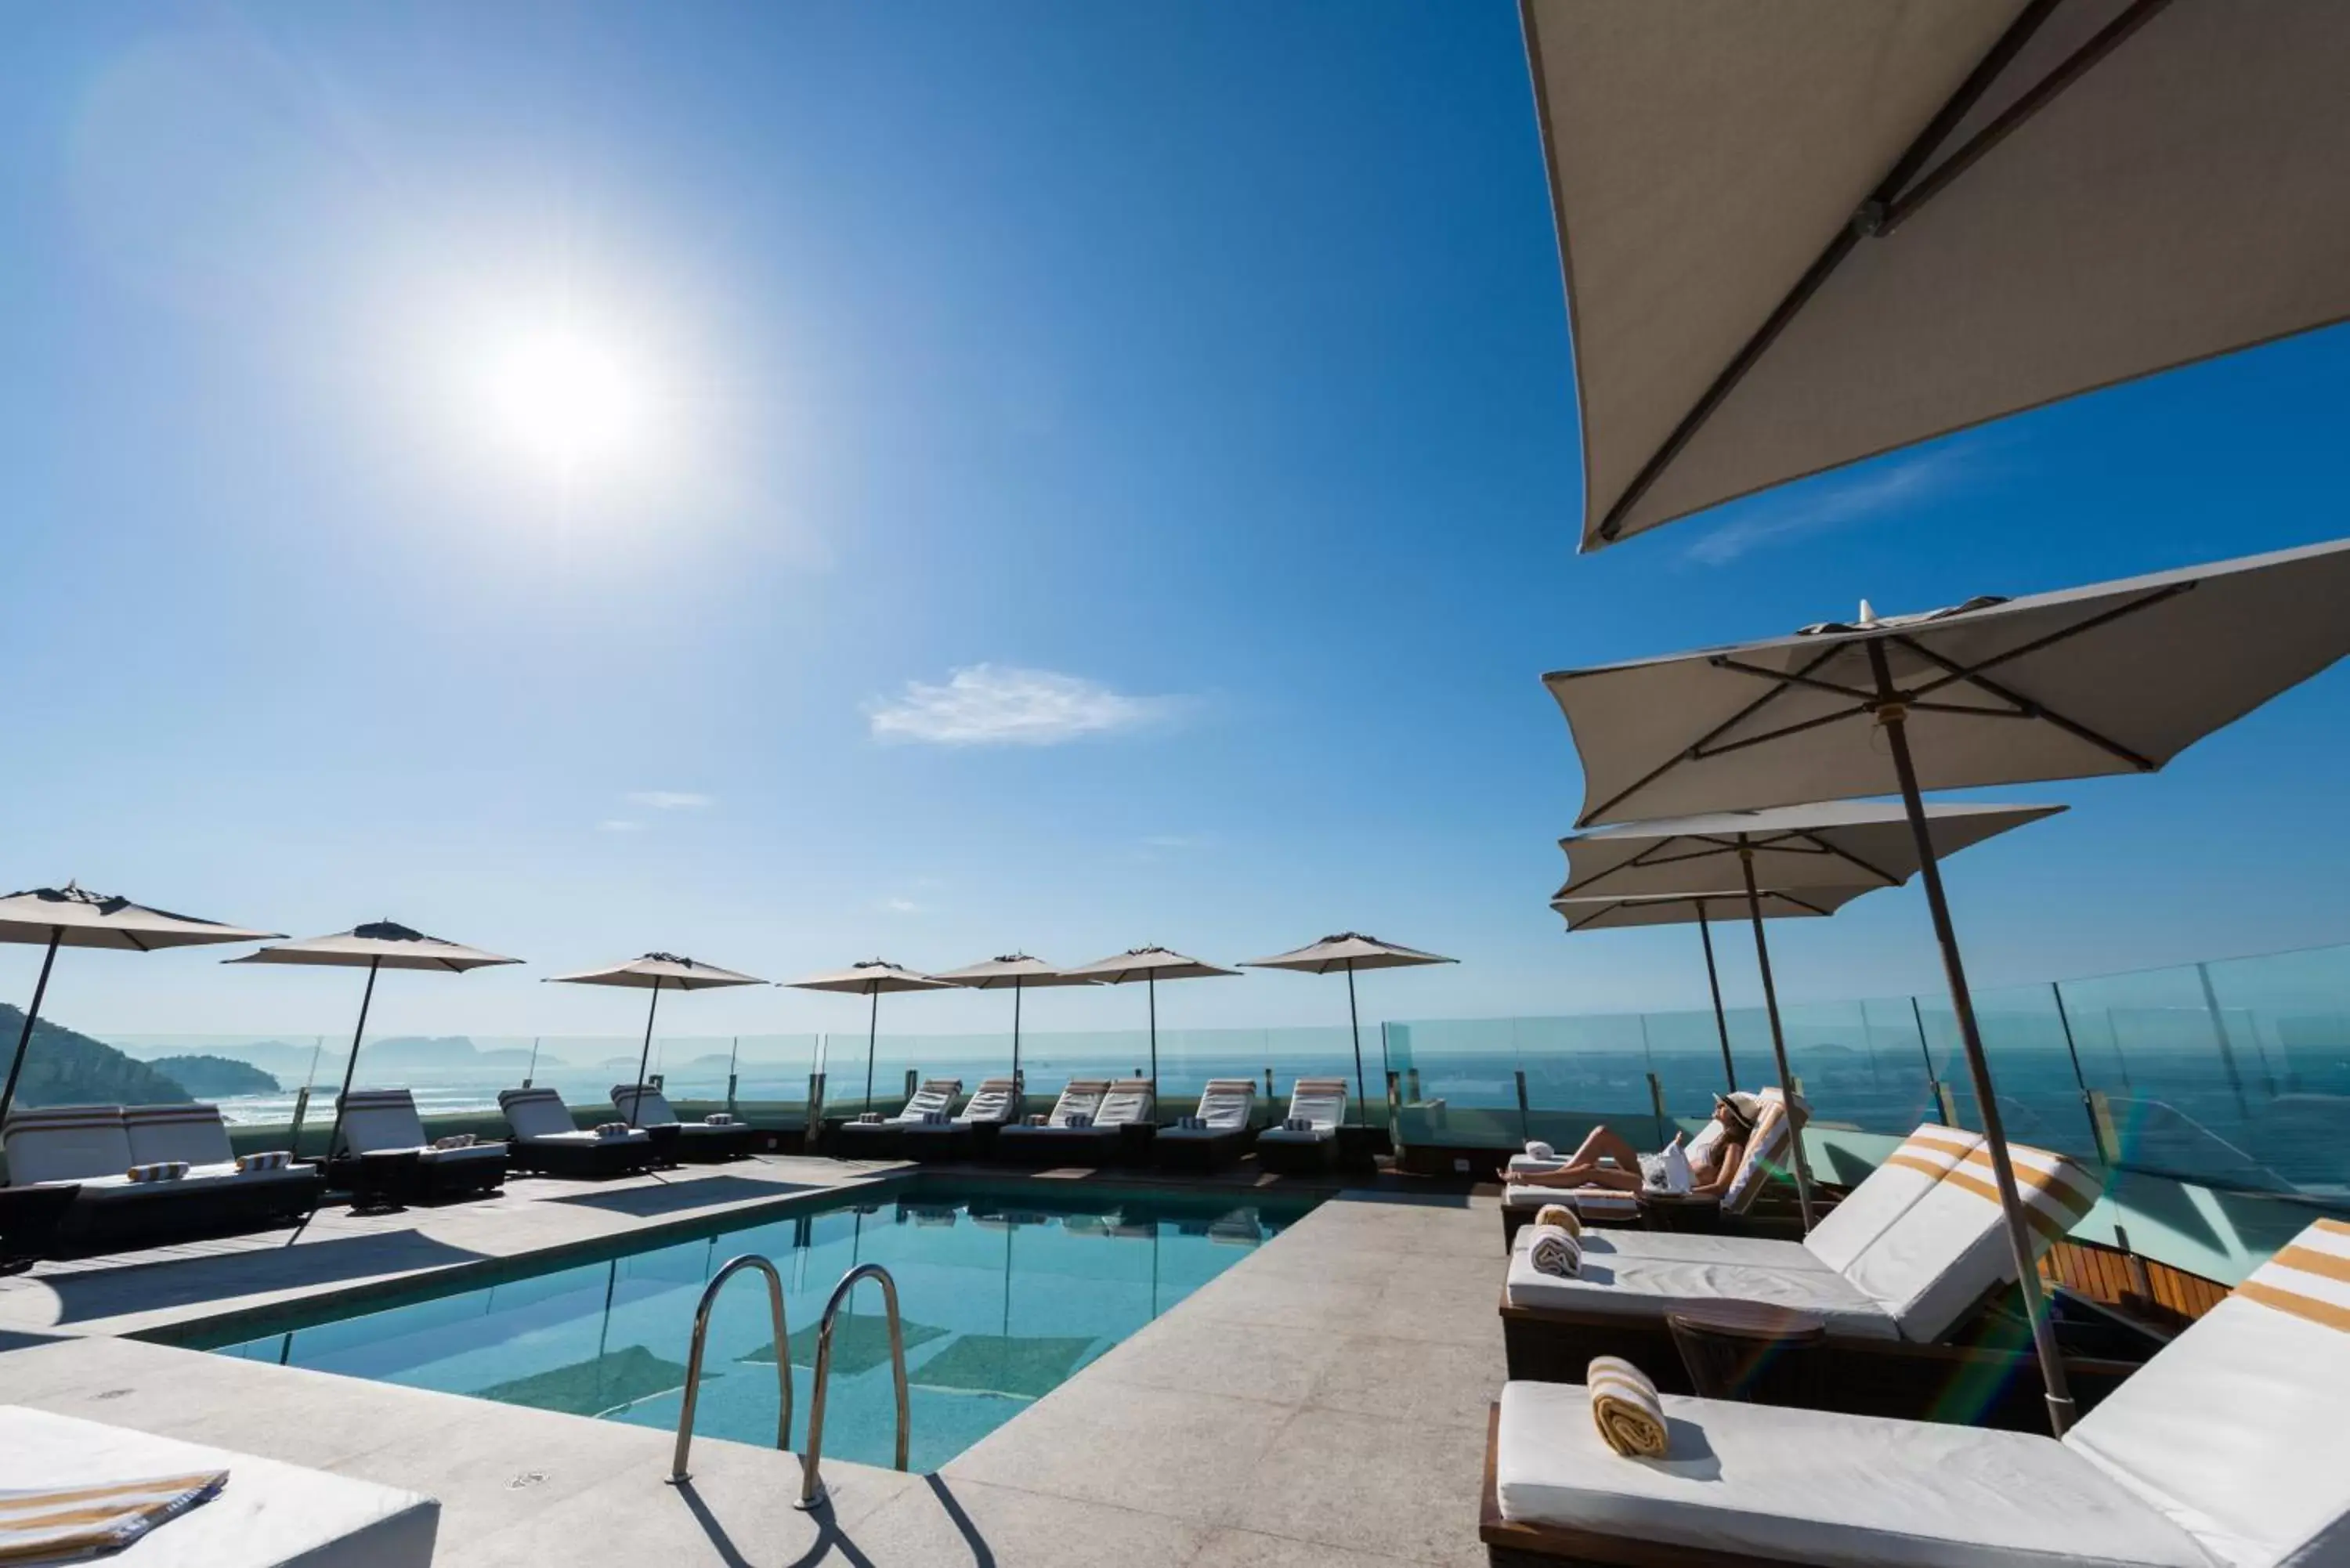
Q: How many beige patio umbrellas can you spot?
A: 11